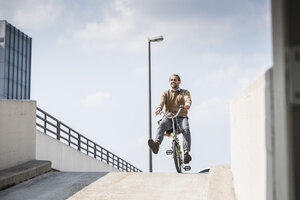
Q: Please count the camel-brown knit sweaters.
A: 1